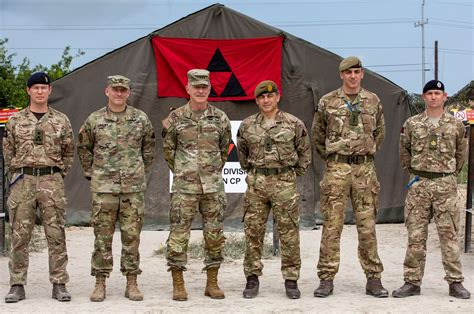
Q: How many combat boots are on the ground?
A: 12